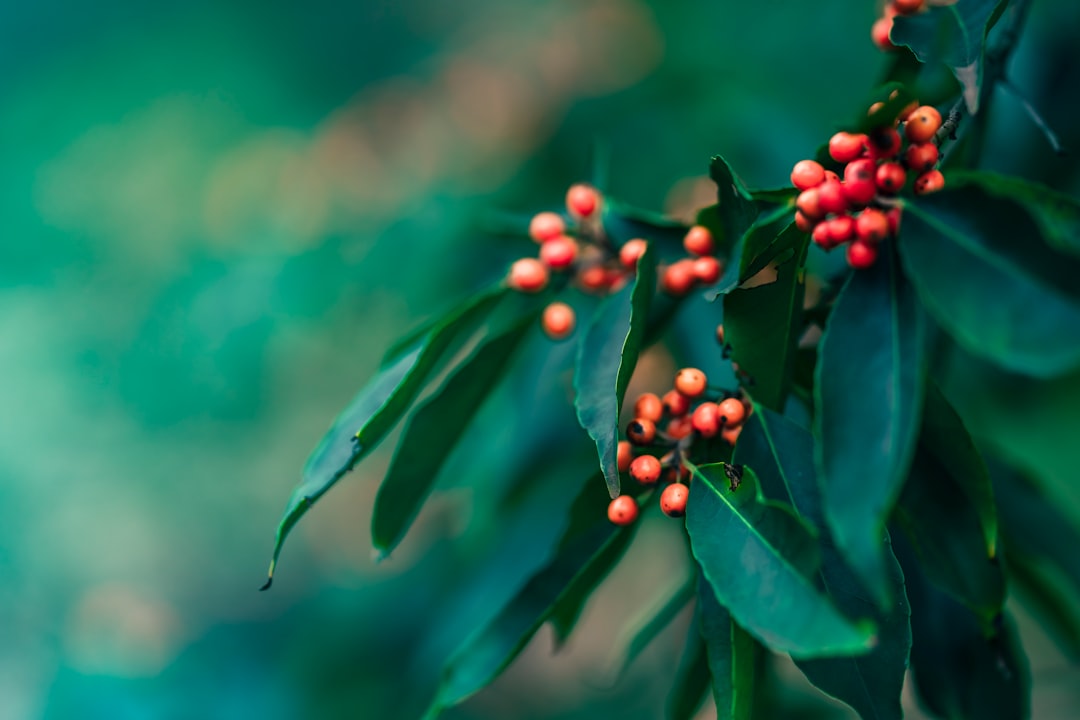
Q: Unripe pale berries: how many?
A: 0